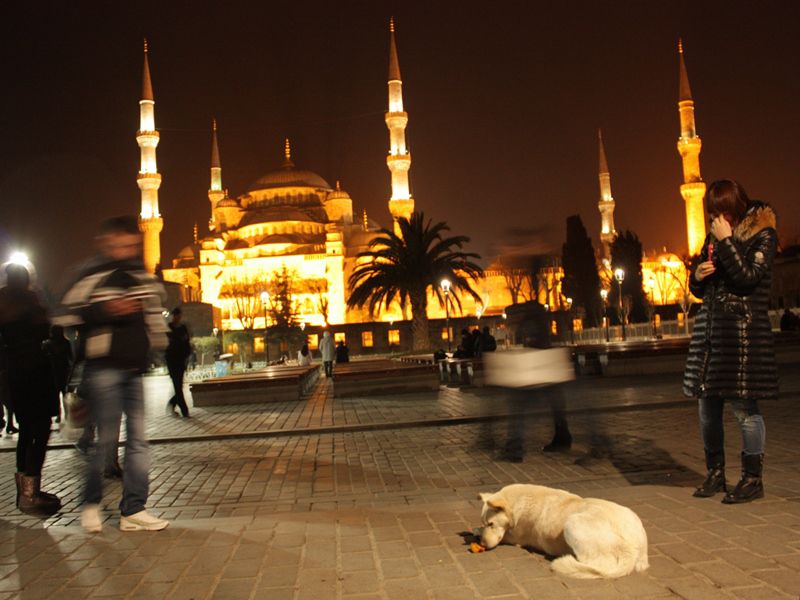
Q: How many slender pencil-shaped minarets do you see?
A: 5